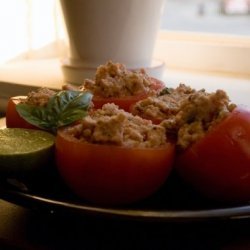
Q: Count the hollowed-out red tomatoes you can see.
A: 5